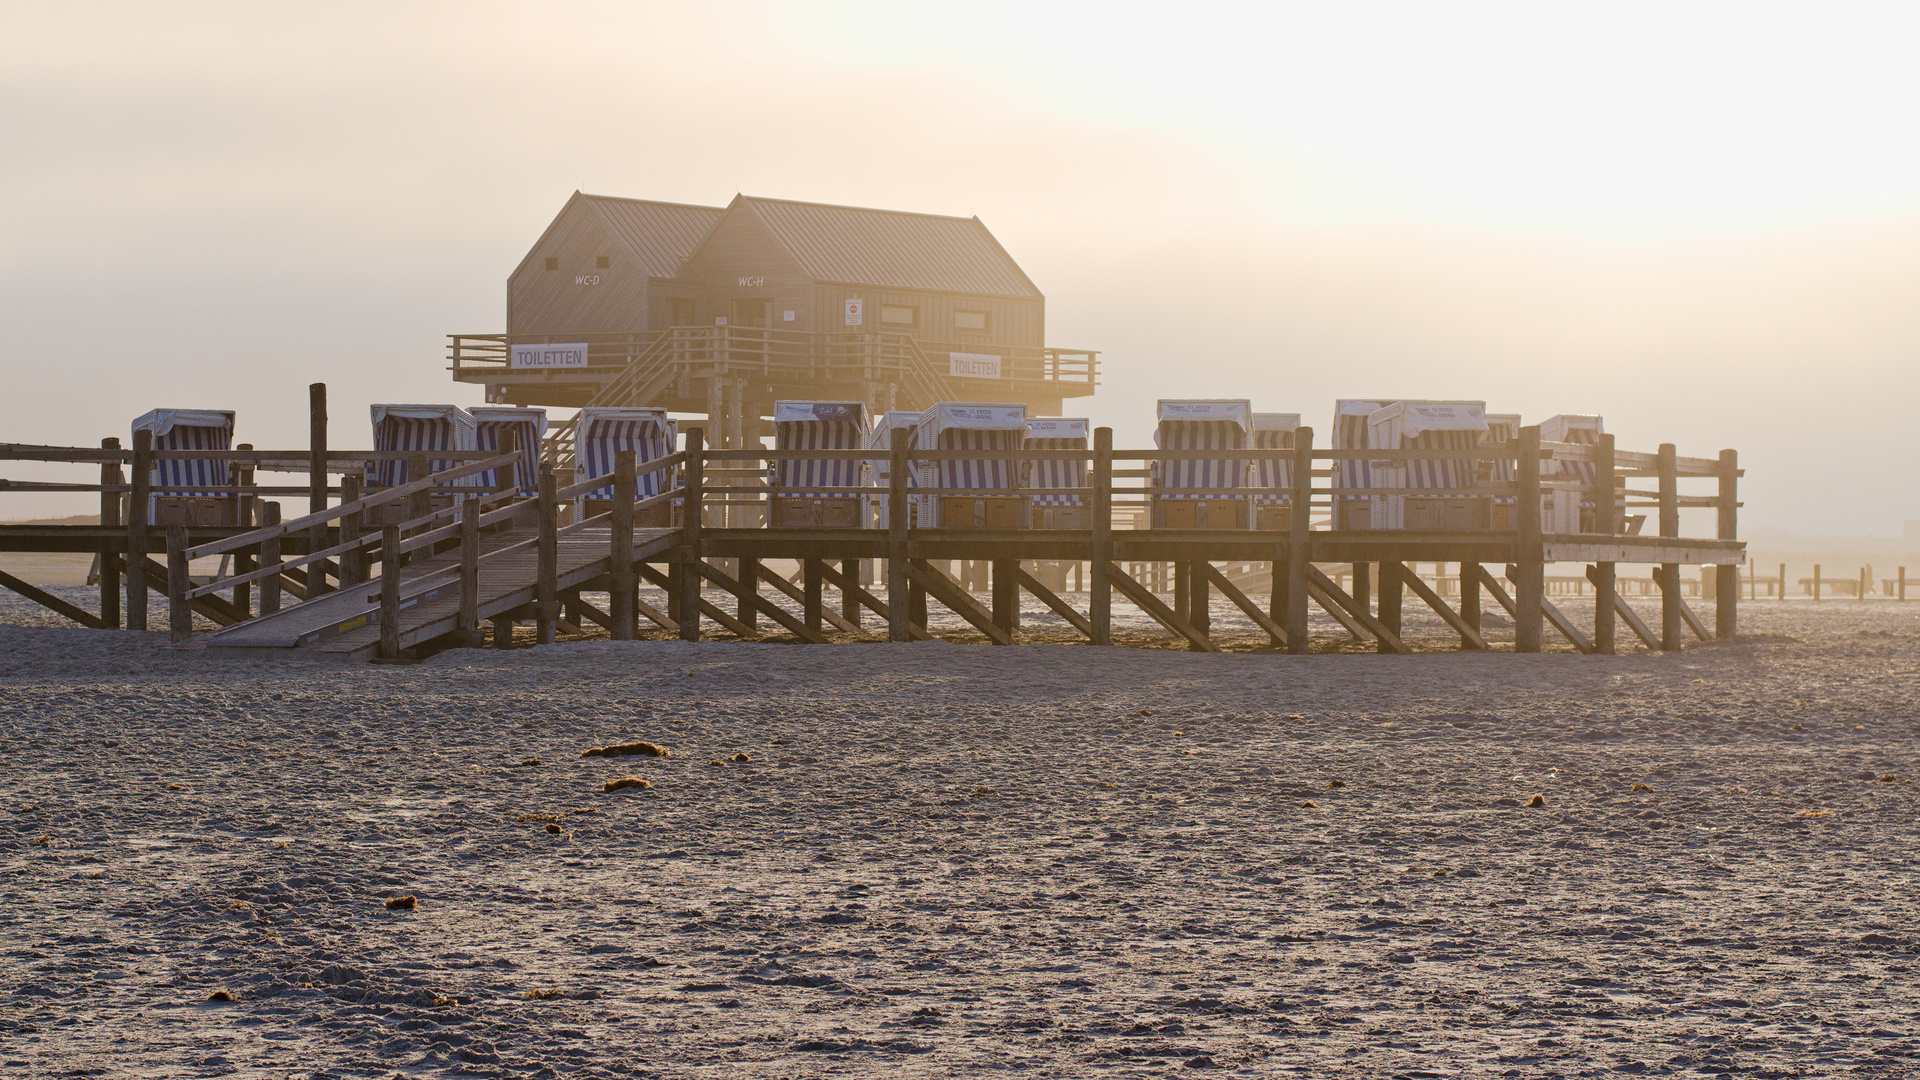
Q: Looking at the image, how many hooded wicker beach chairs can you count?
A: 15